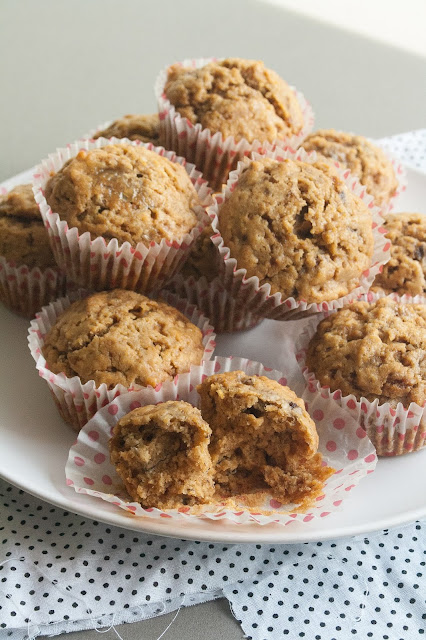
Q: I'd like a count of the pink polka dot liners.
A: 11